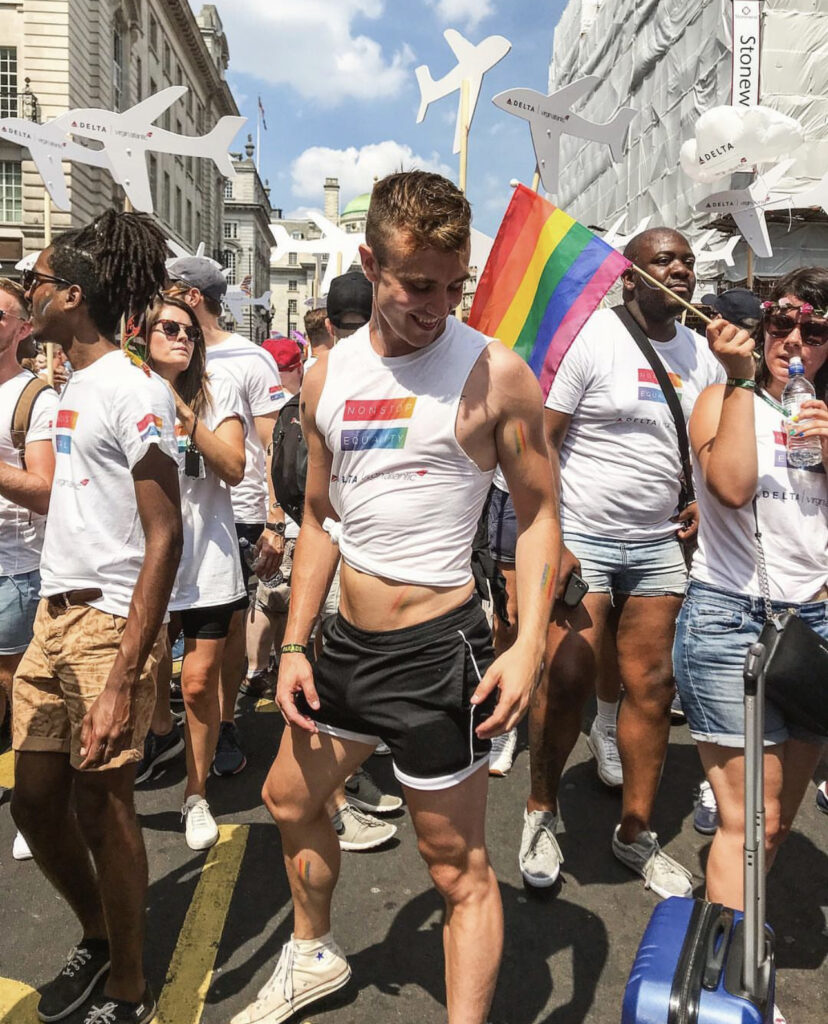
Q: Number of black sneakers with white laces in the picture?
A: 2